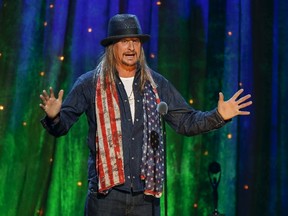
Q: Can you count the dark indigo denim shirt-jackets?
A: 1